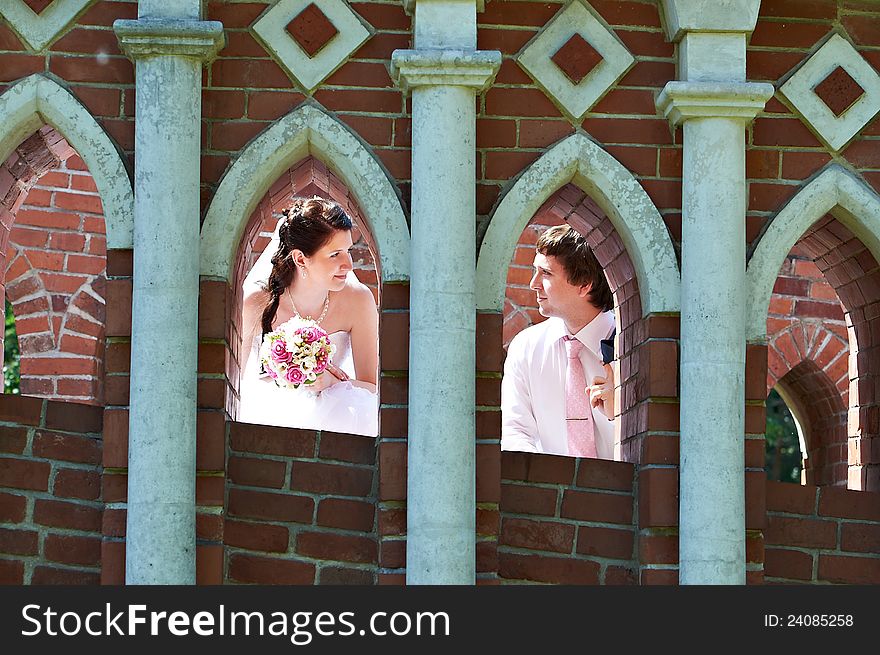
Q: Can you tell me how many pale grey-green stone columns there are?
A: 3